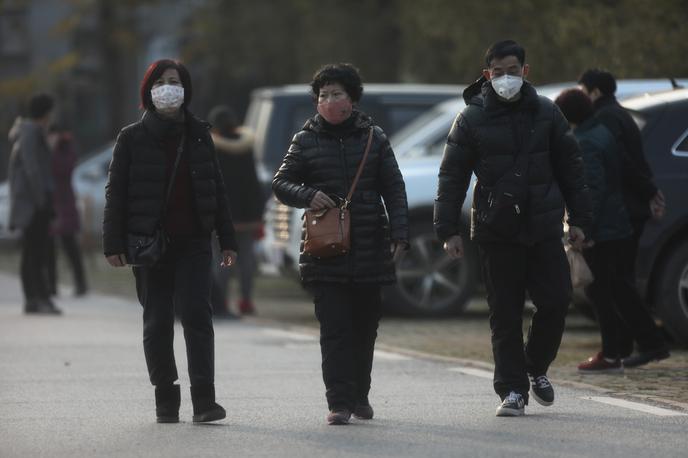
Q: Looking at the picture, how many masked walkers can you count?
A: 3